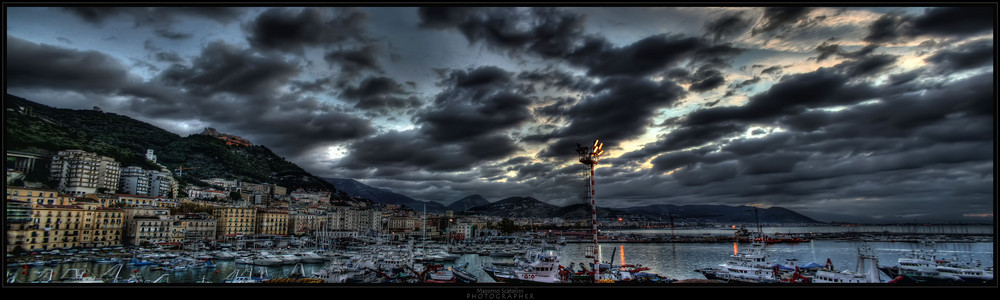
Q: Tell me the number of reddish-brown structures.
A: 1